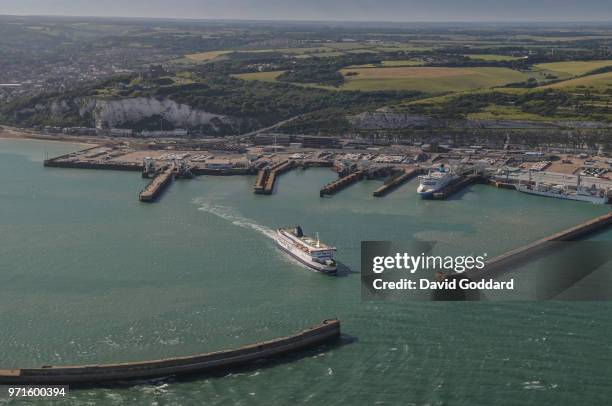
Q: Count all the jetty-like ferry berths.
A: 5